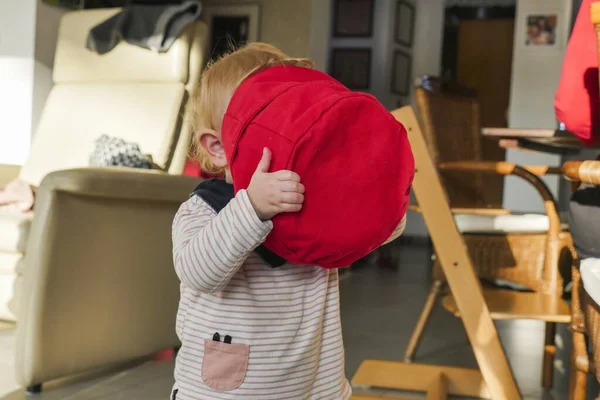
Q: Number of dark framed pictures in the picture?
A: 4